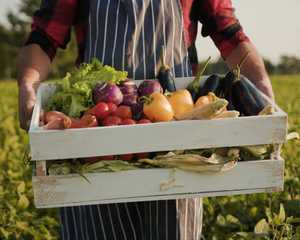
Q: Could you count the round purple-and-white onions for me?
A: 3